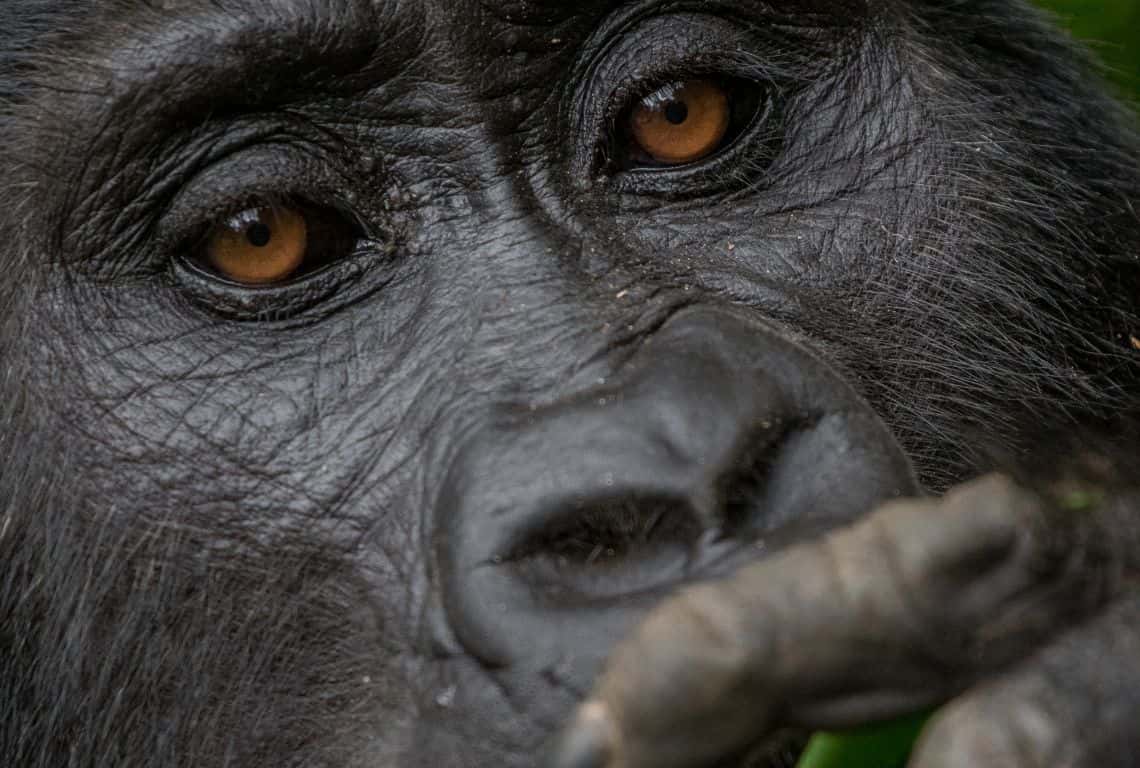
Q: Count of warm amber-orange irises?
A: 2